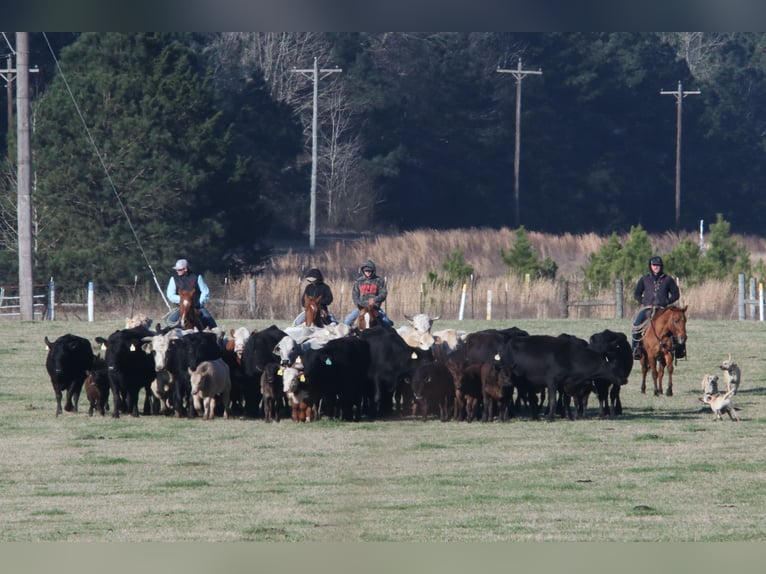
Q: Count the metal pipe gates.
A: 1